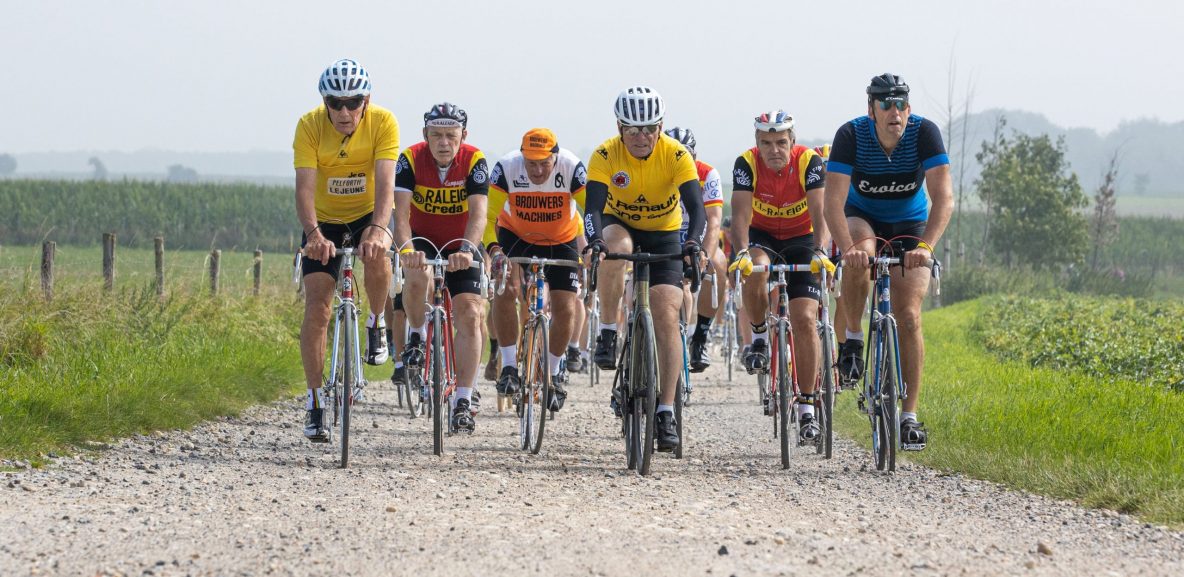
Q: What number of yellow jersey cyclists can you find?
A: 2